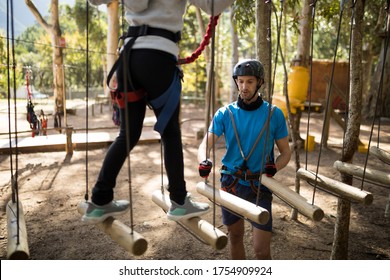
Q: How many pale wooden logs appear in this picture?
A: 8